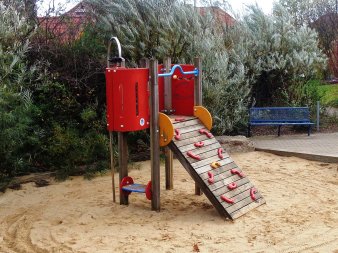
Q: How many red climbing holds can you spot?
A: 11